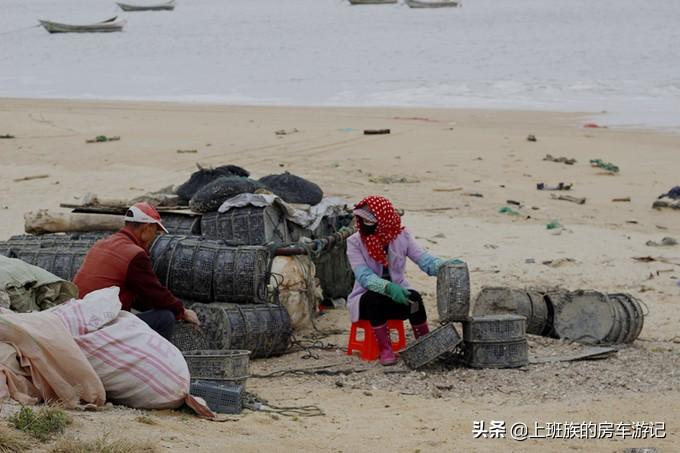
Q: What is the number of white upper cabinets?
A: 0